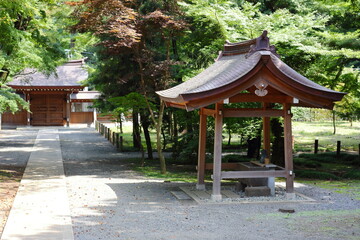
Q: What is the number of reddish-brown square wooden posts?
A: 4